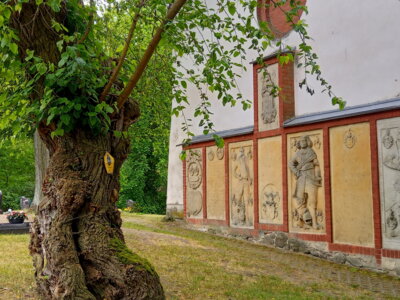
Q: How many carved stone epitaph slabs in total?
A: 8